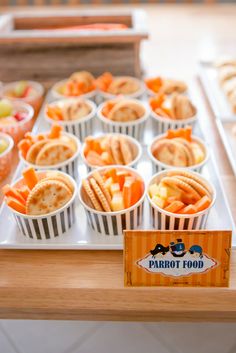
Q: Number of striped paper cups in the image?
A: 12